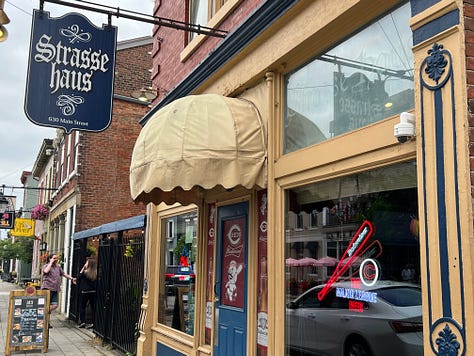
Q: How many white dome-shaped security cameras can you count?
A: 1